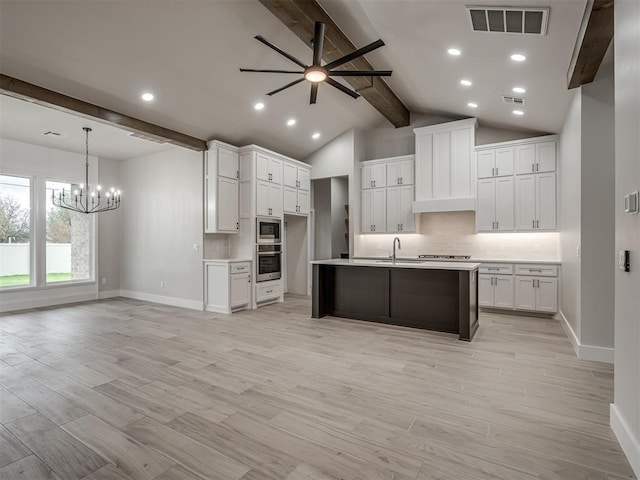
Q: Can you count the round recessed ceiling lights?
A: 10